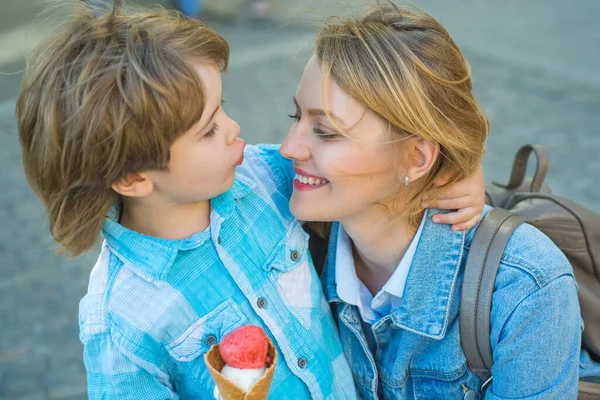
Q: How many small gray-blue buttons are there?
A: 4